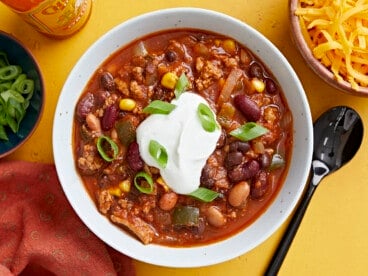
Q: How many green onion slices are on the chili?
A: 8